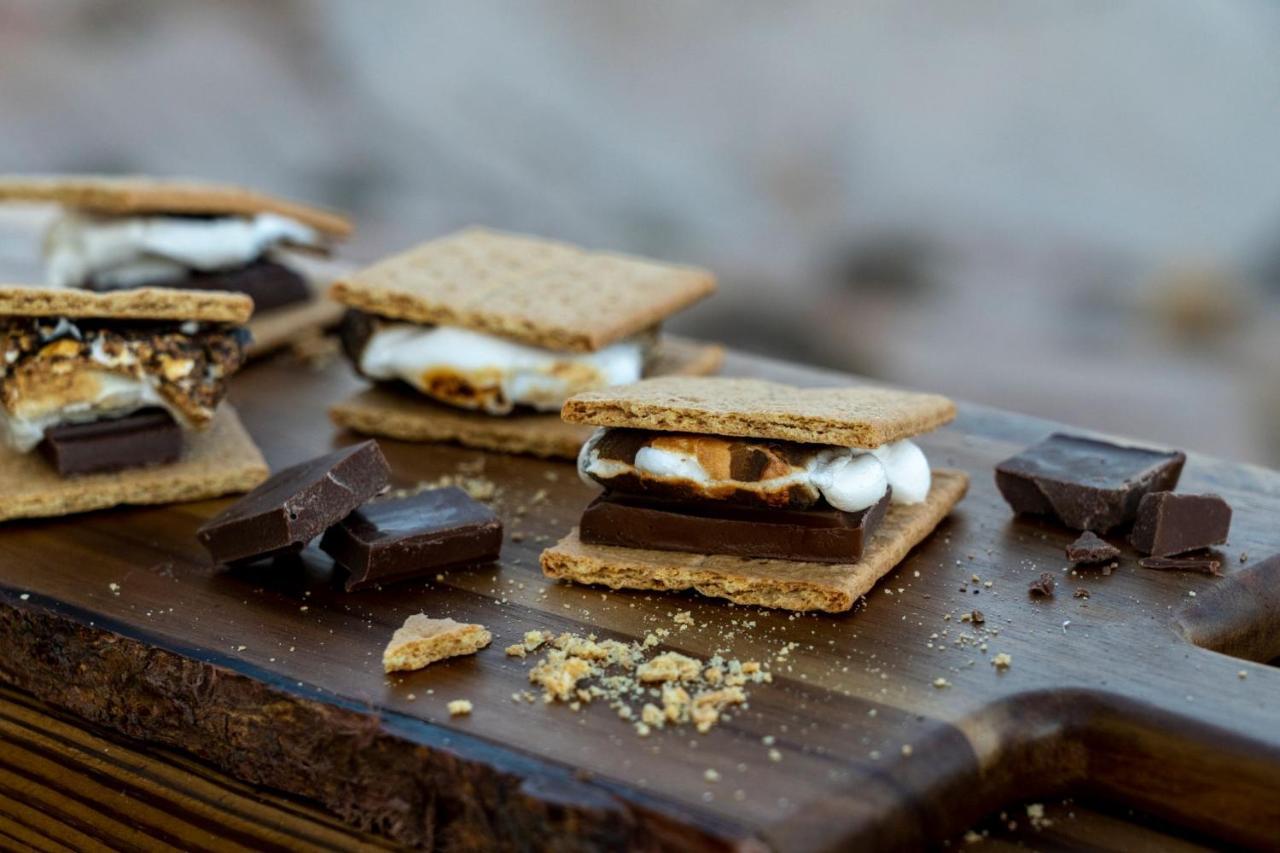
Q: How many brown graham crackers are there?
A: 8